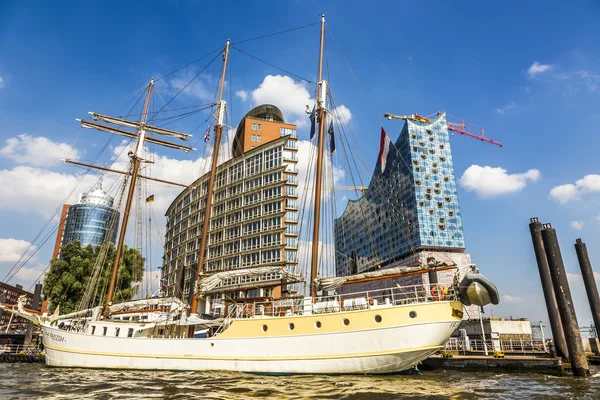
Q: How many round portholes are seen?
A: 6